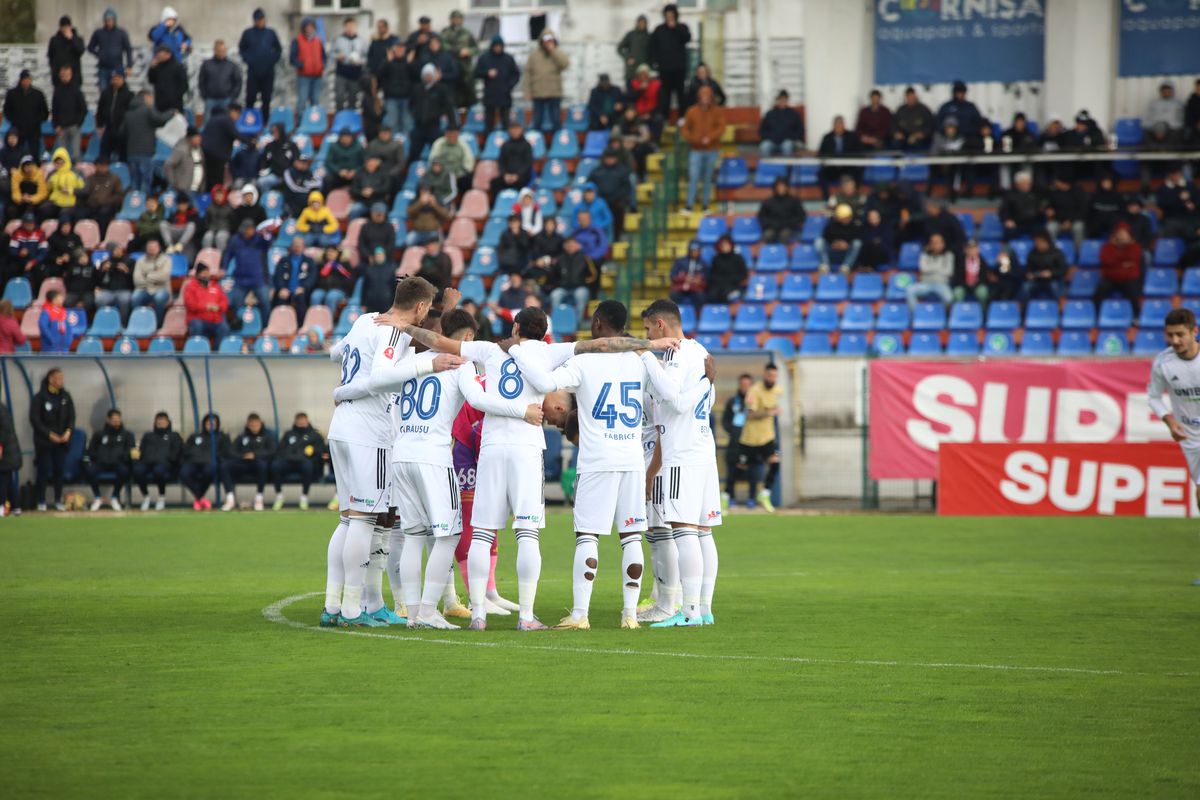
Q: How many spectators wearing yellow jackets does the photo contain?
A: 3